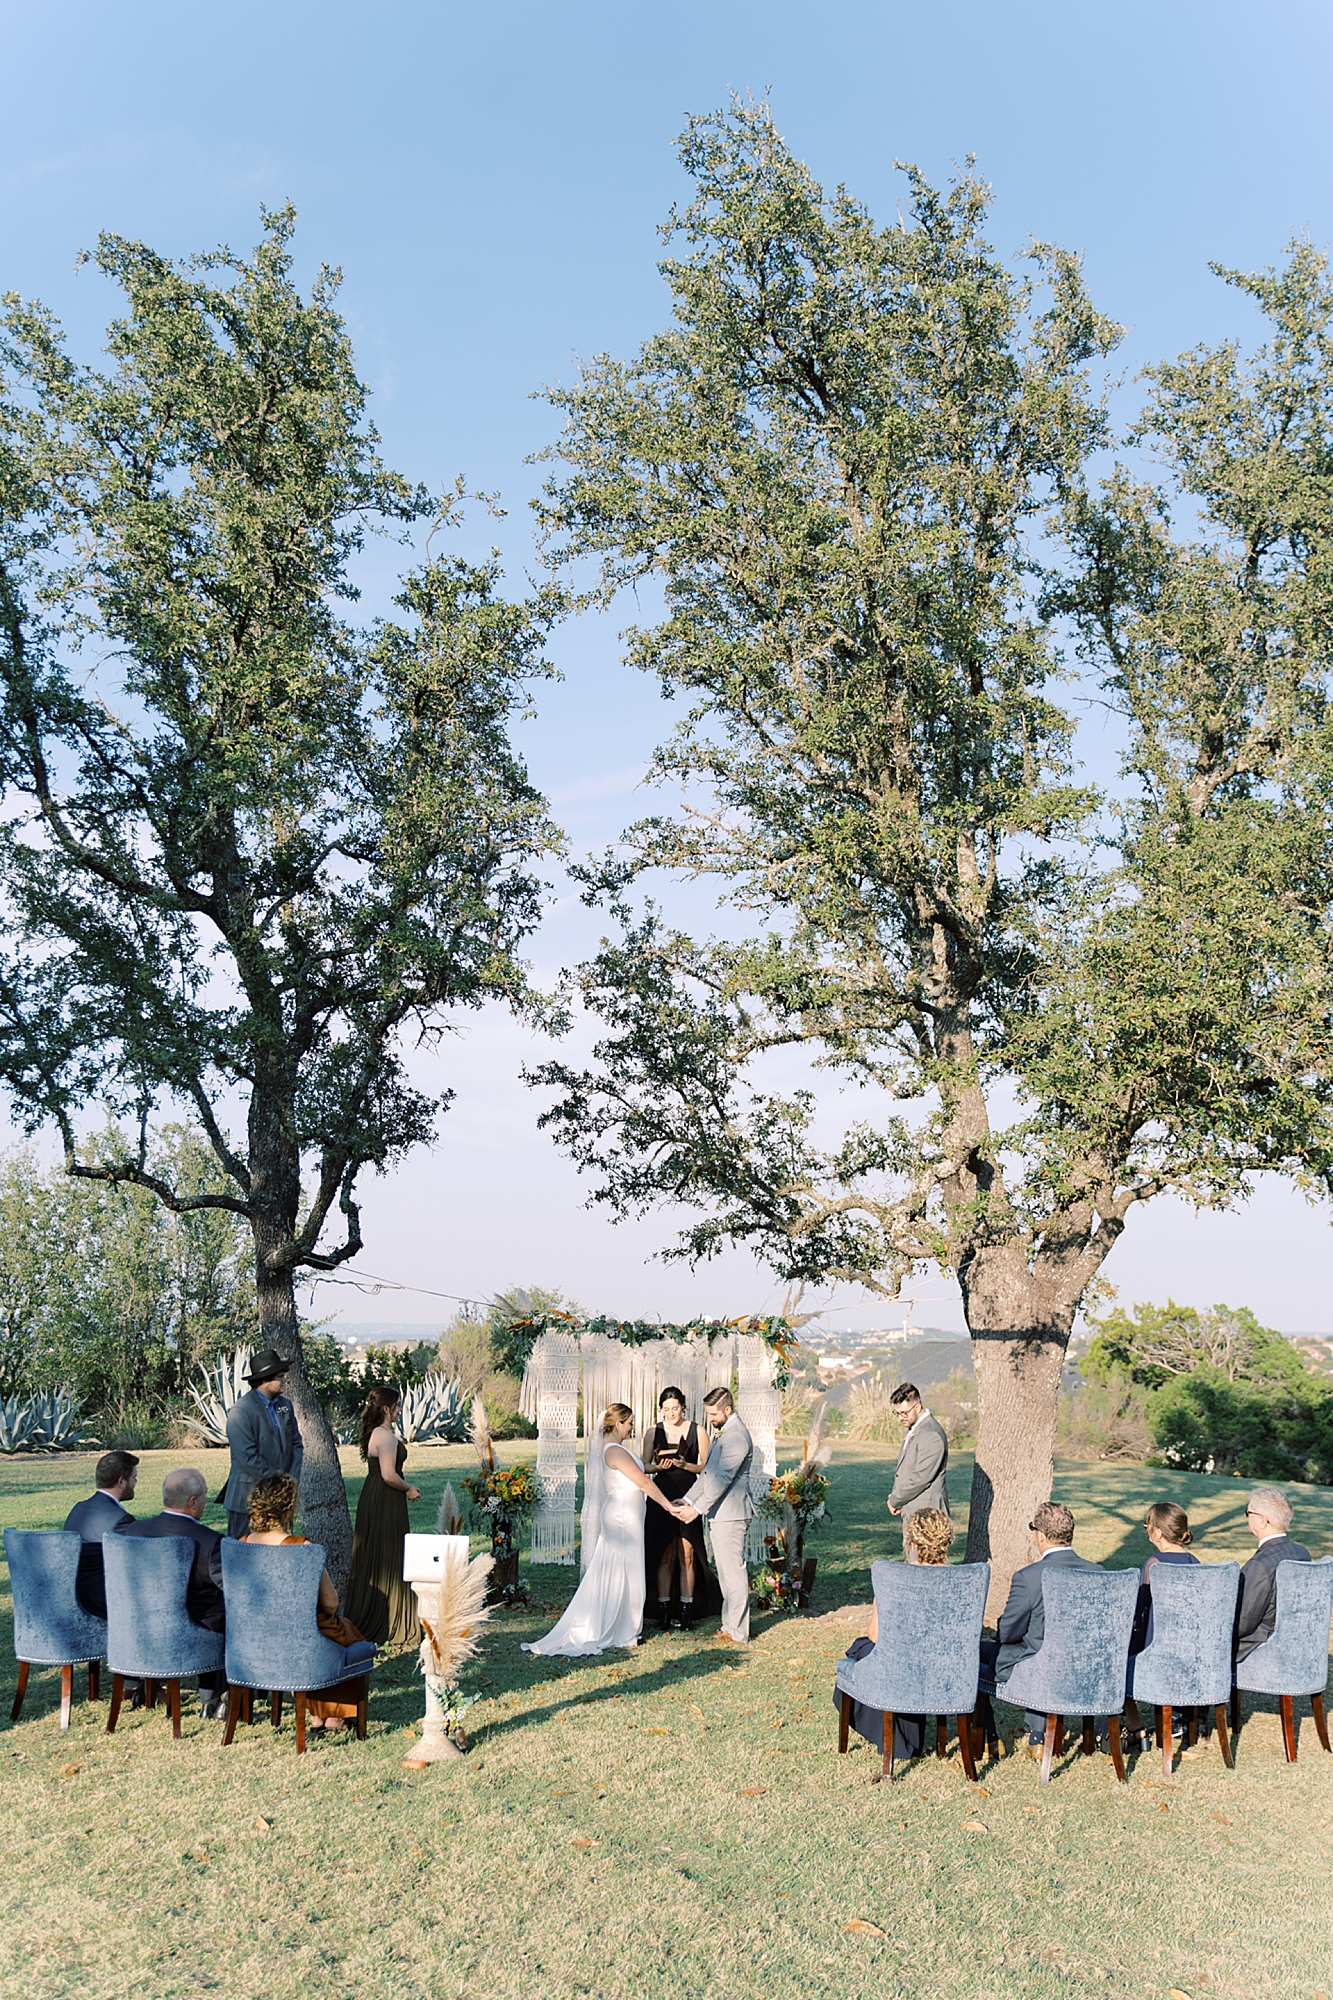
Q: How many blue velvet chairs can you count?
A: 7